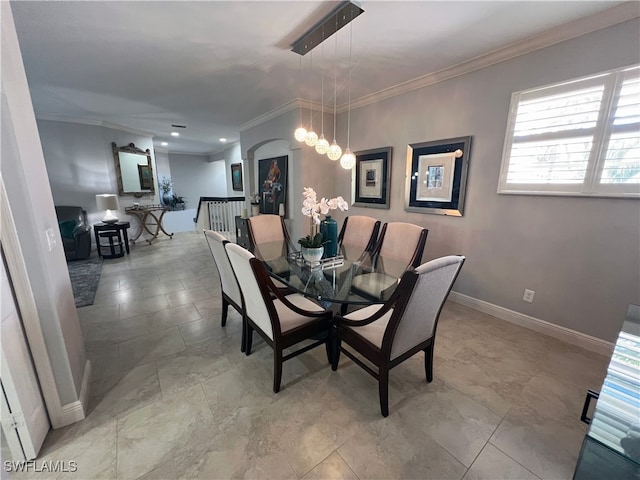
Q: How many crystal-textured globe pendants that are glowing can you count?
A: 5